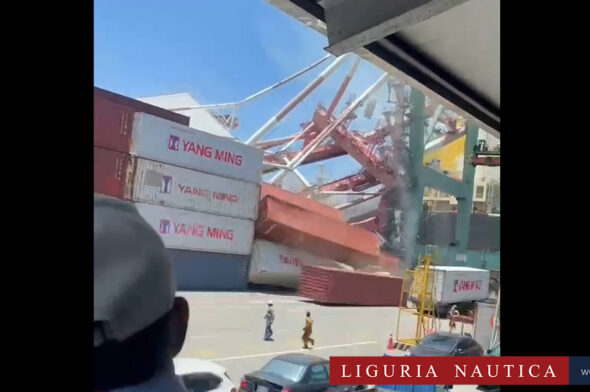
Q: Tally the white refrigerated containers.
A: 5